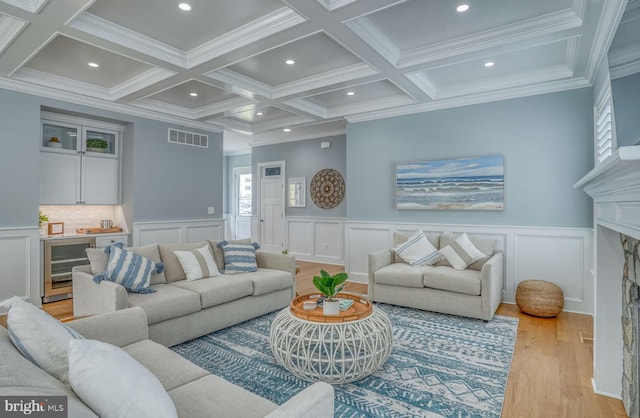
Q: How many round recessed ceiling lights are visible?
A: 9